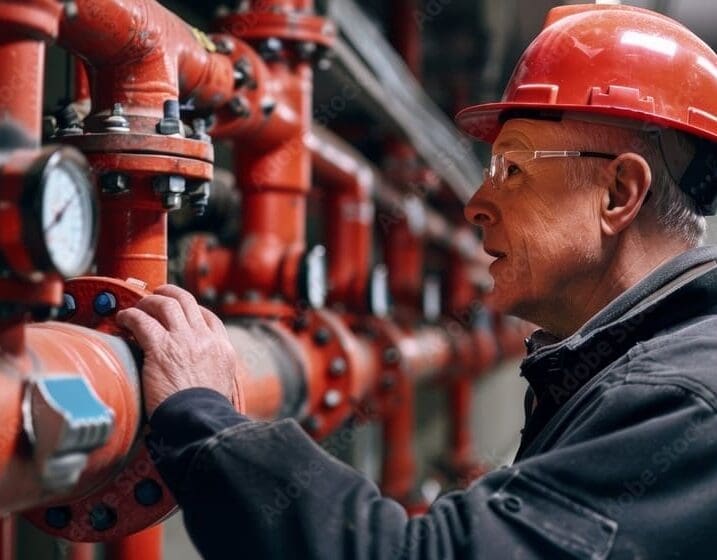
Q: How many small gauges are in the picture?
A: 3